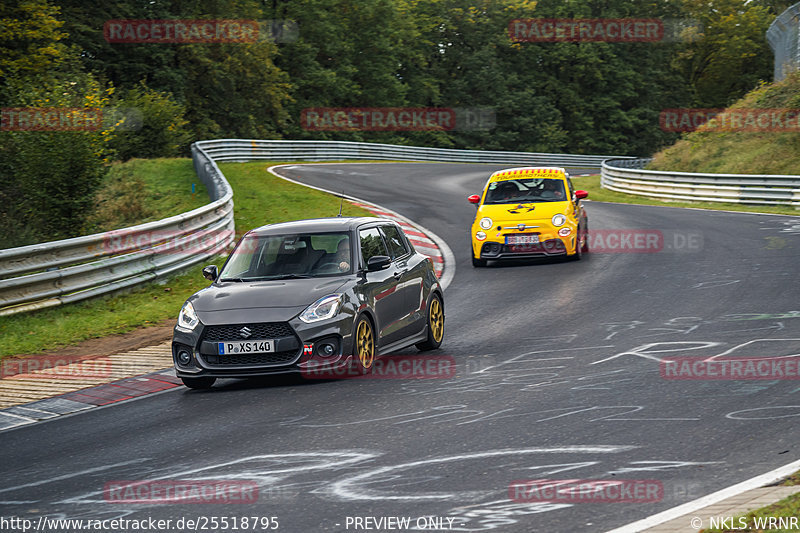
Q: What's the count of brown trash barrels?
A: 0